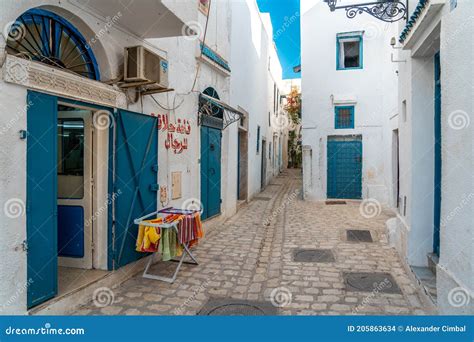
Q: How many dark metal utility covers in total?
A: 4